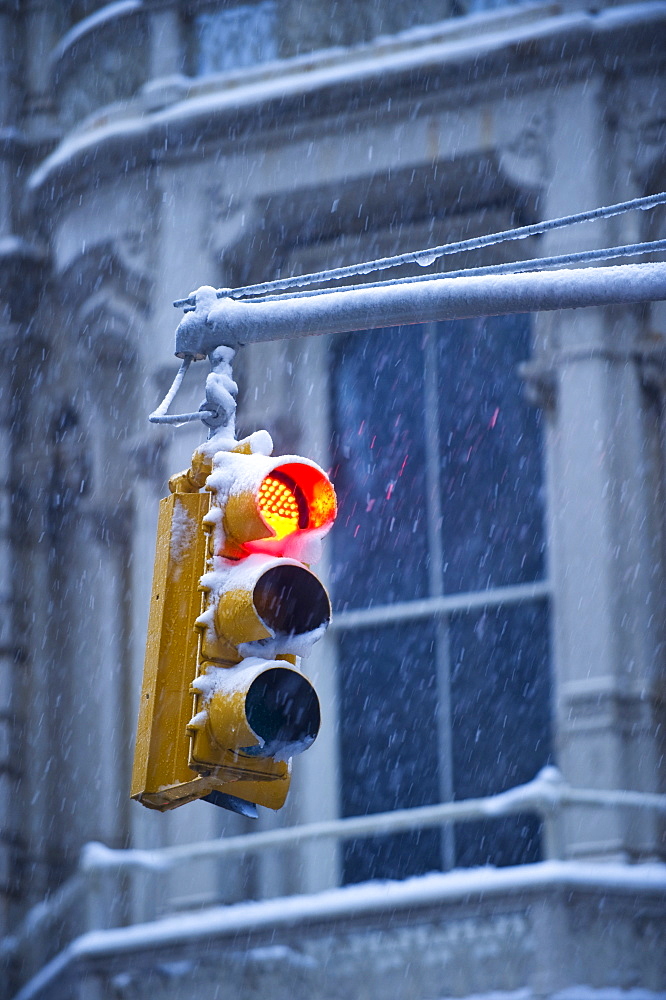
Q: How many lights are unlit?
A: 2